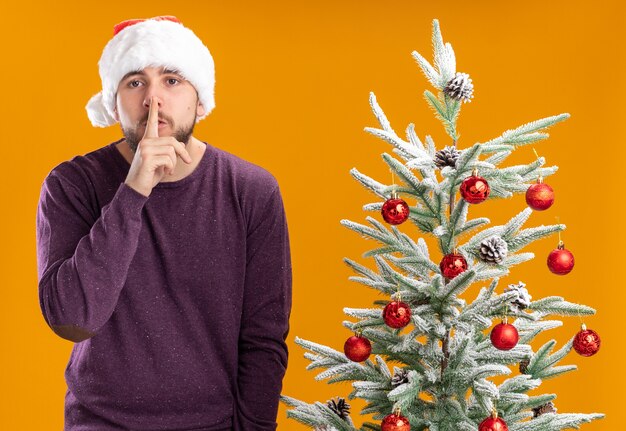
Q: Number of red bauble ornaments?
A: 11